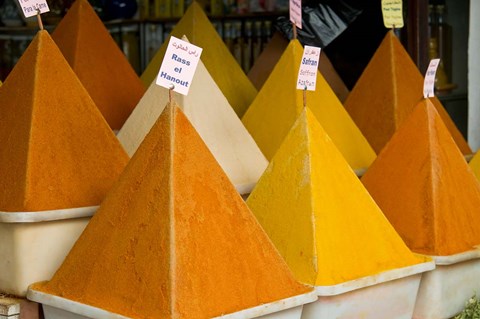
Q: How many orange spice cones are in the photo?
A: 5